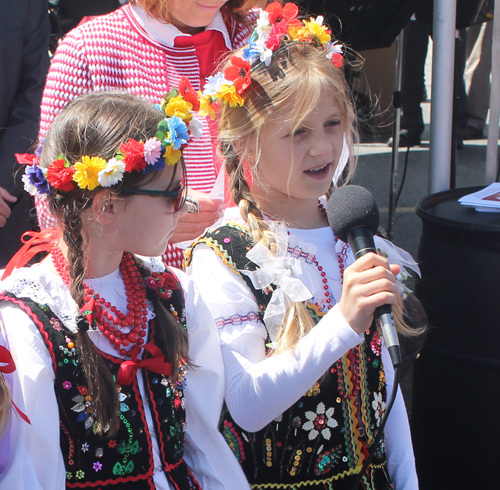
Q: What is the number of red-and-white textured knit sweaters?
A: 1